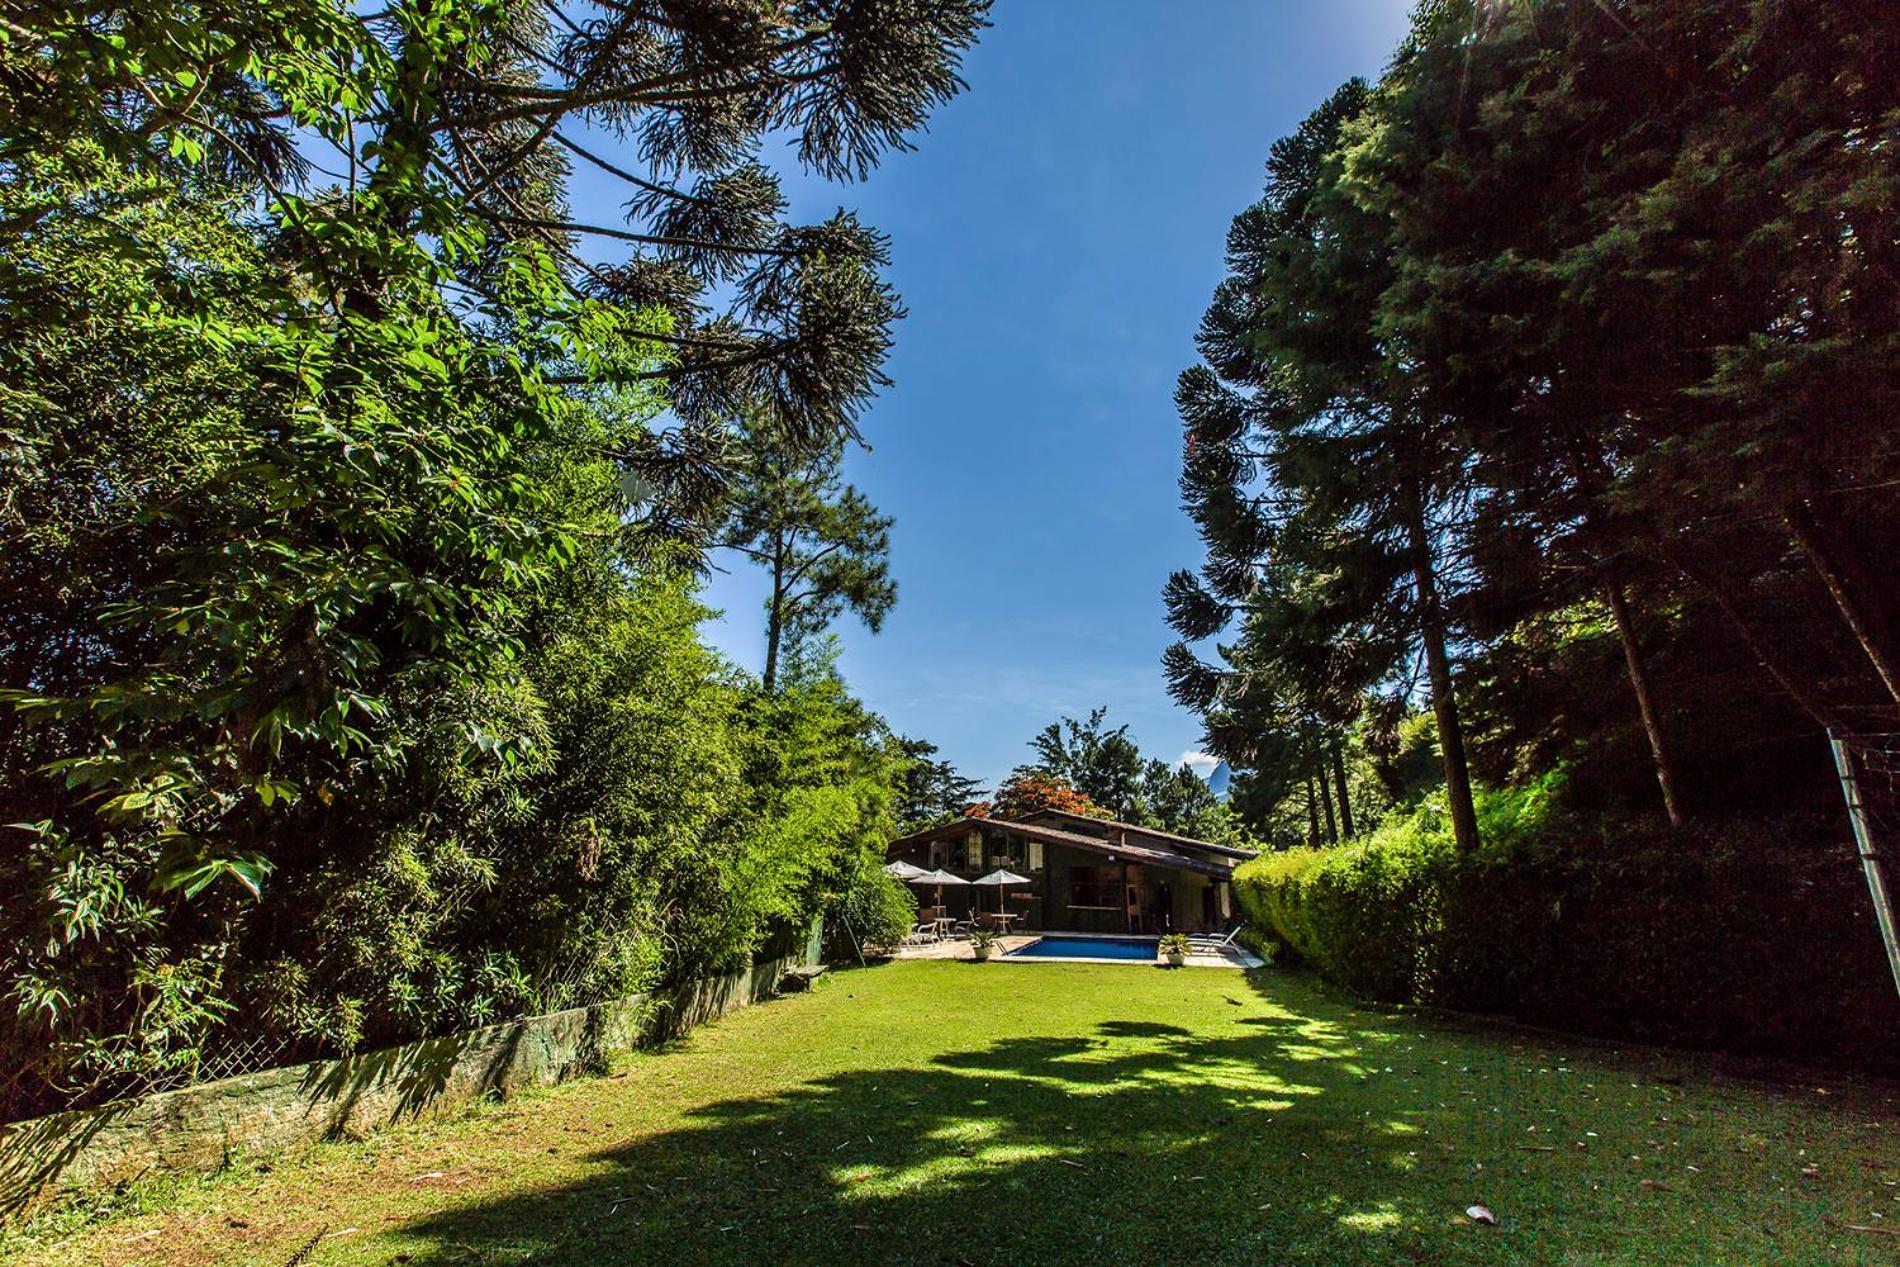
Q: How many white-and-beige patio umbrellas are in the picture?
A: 3